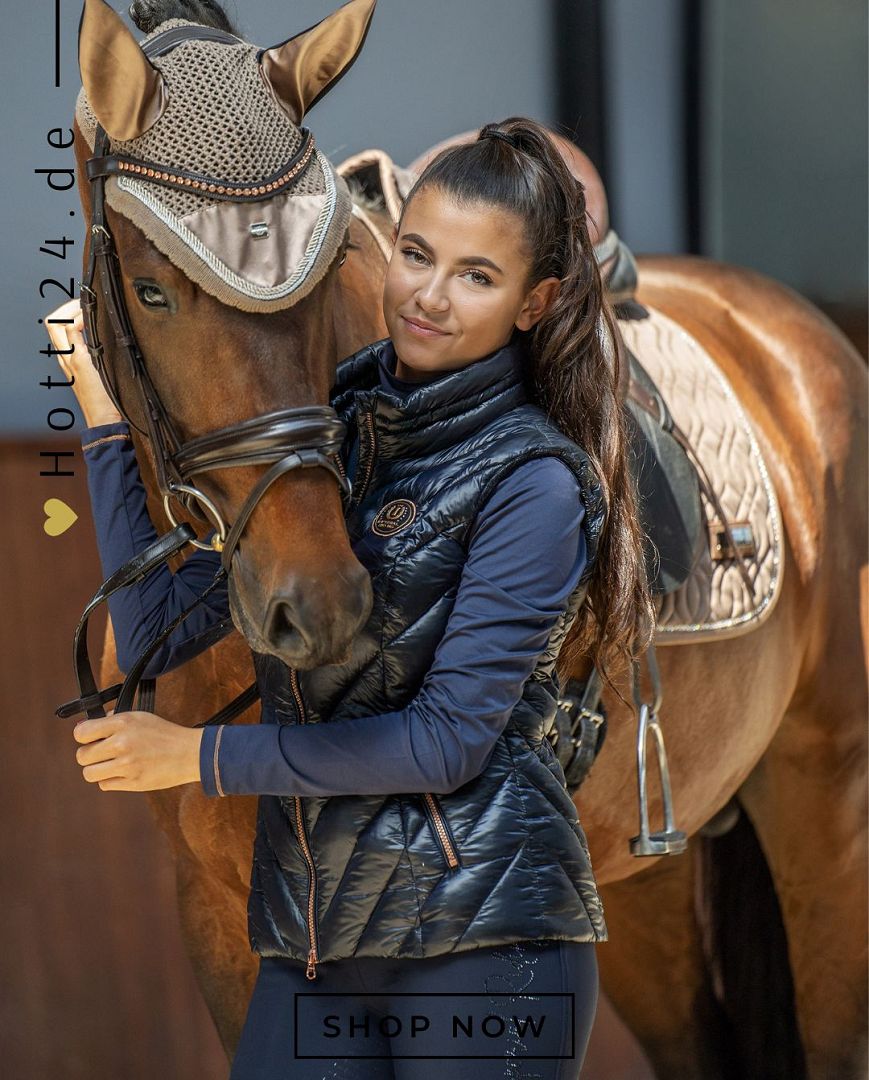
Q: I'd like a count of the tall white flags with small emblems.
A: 0